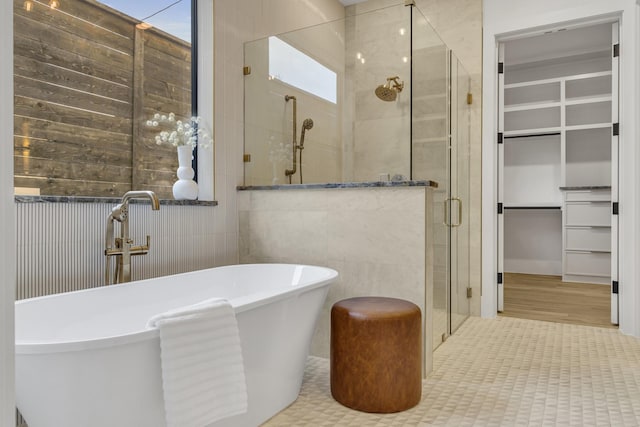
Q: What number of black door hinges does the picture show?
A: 8